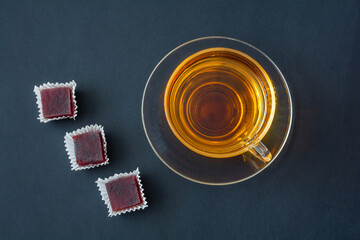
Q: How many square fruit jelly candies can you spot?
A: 3